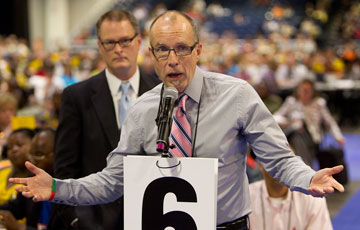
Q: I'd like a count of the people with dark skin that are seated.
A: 2